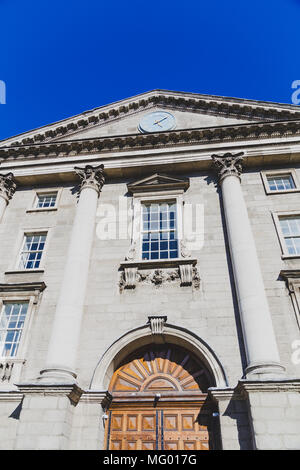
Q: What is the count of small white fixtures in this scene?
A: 3